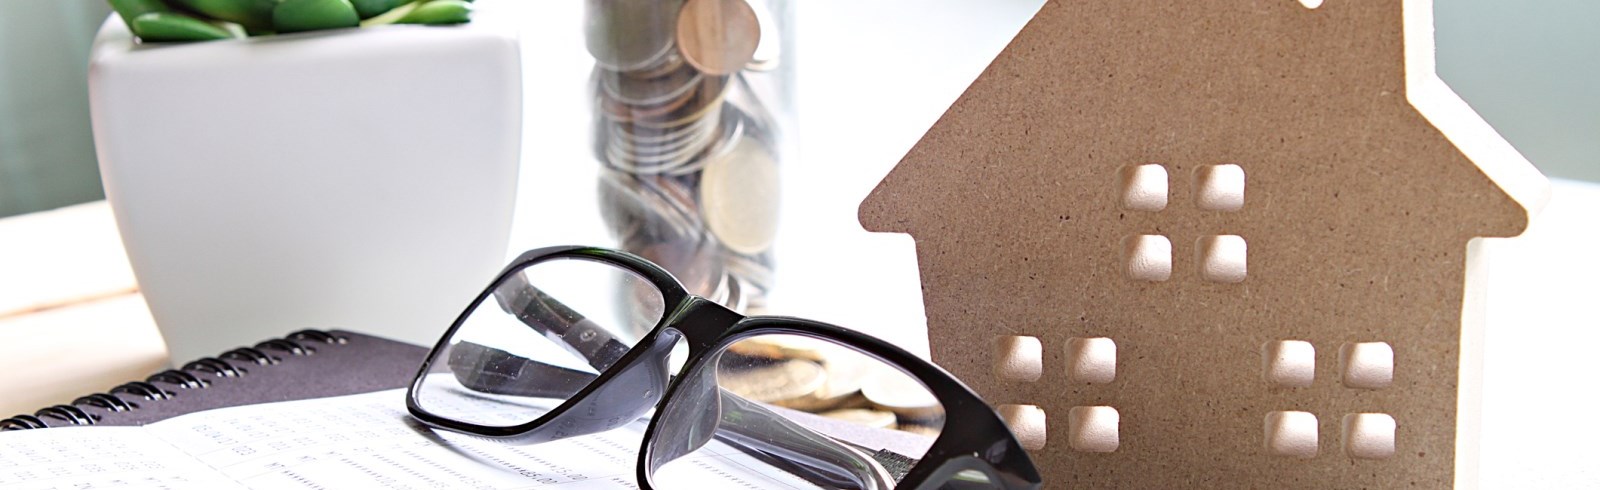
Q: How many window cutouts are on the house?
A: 12